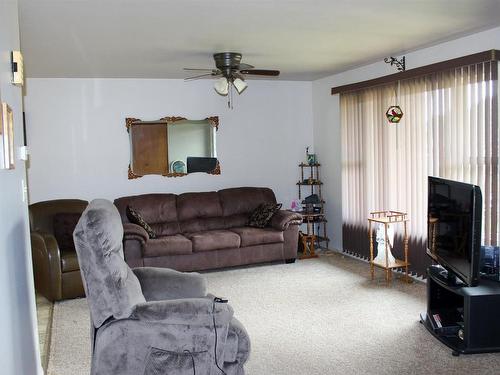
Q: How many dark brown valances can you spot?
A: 1